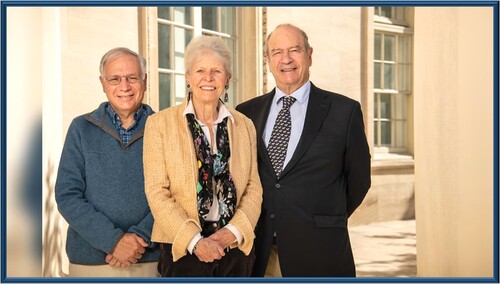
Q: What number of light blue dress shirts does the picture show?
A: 1